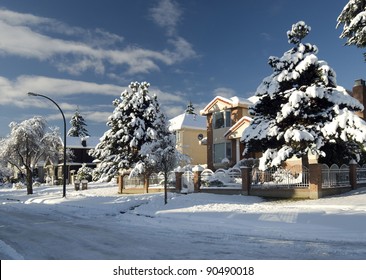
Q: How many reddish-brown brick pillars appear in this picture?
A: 7